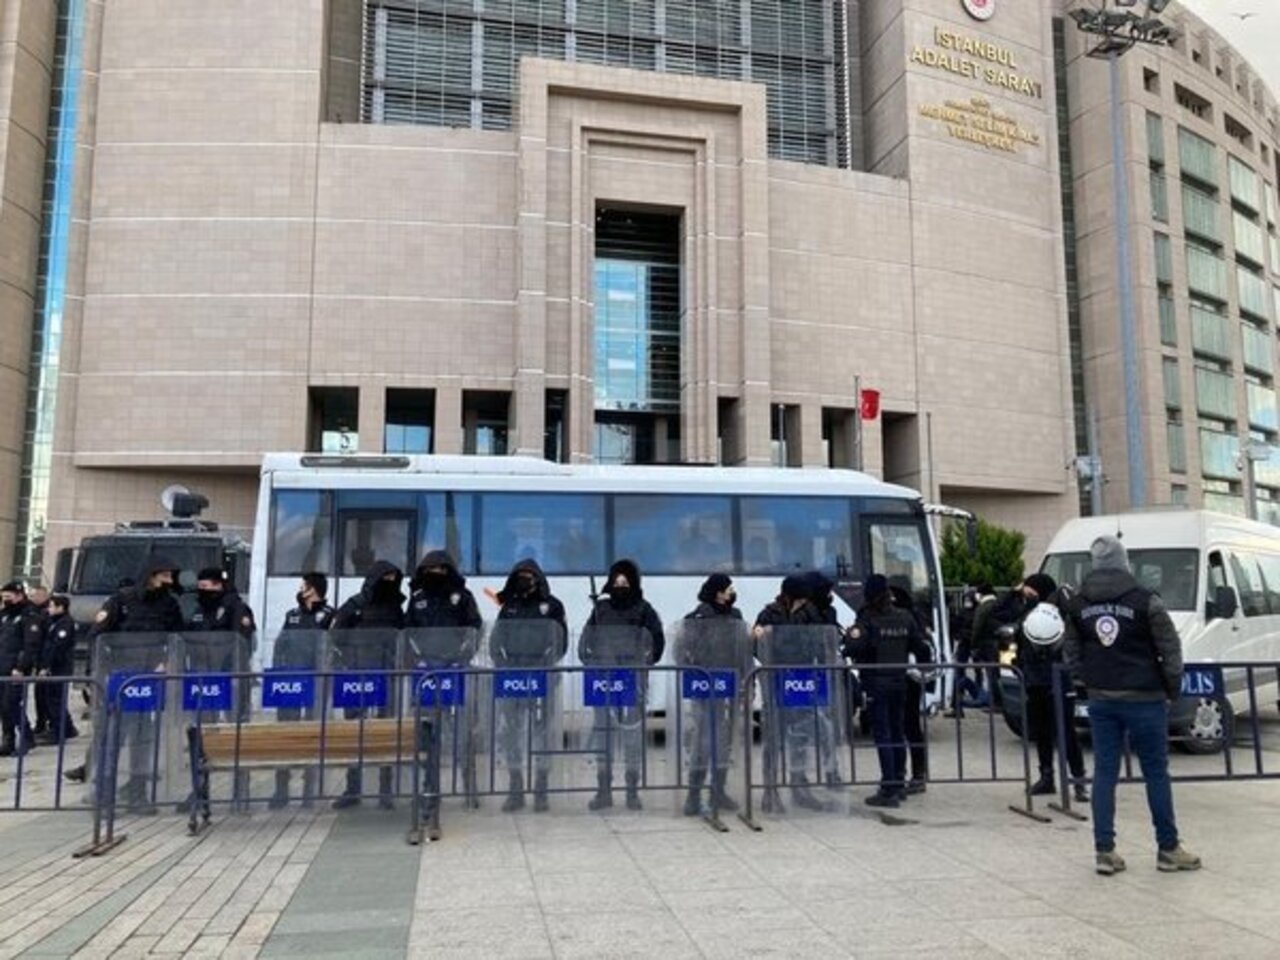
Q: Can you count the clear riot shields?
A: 9